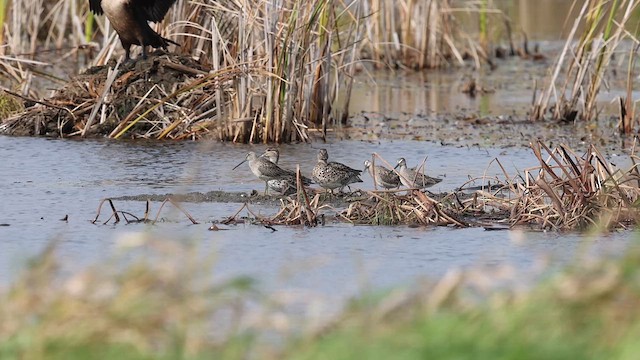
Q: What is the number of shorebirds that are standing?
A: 5